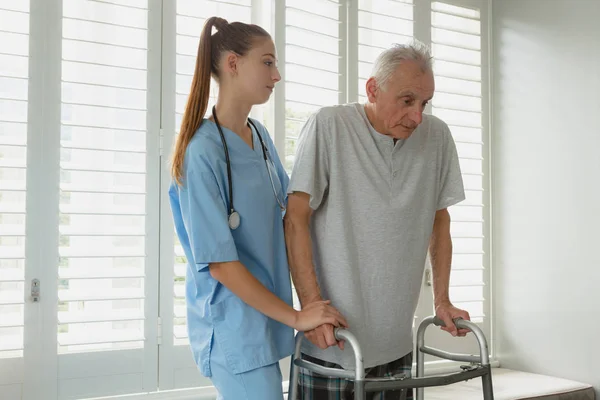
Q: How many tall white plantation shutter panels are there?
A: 6